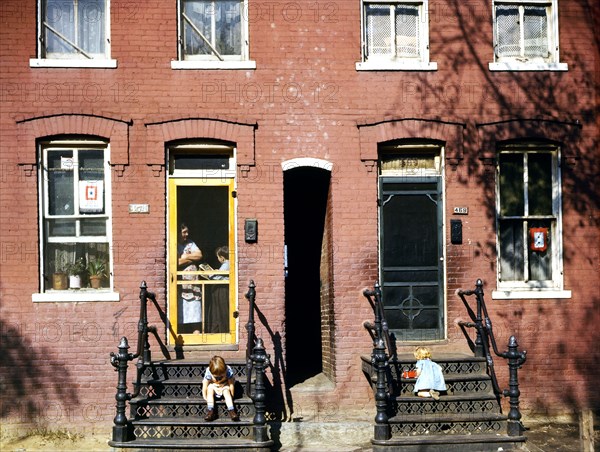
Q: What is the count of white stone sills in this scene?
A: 6